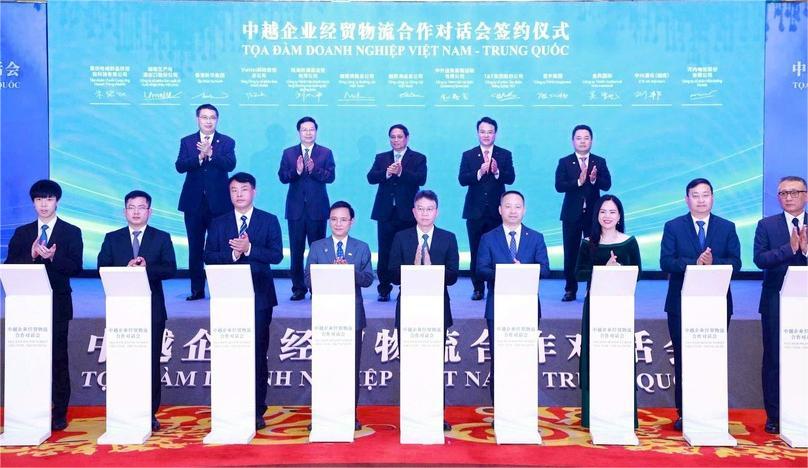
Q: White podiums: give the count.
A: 9